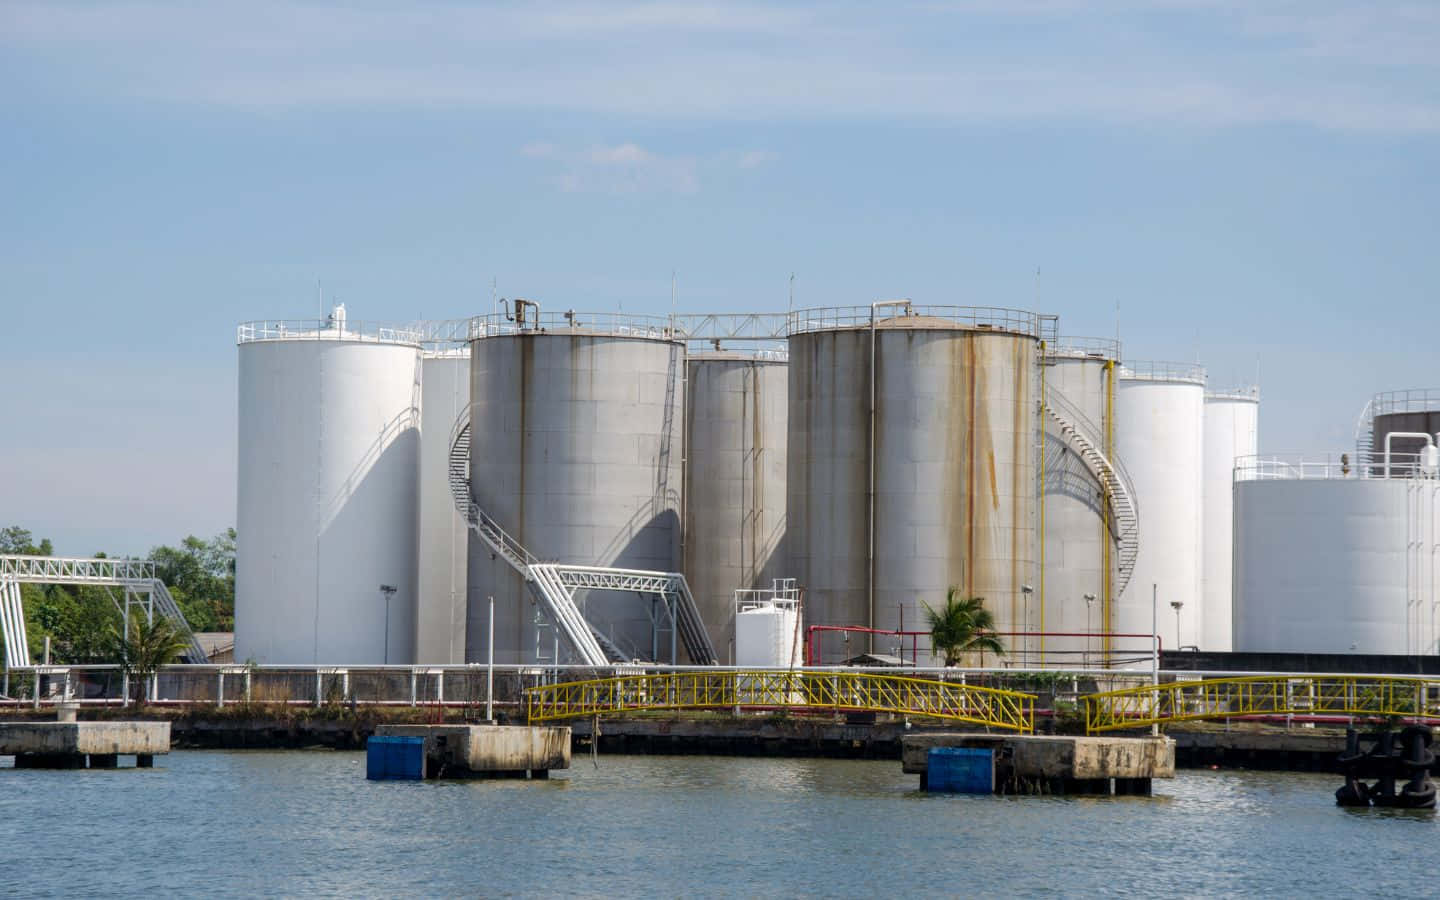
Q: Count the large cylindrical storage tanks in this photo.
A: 10